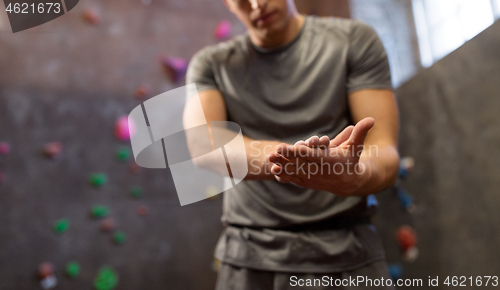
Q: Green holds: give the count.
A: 8